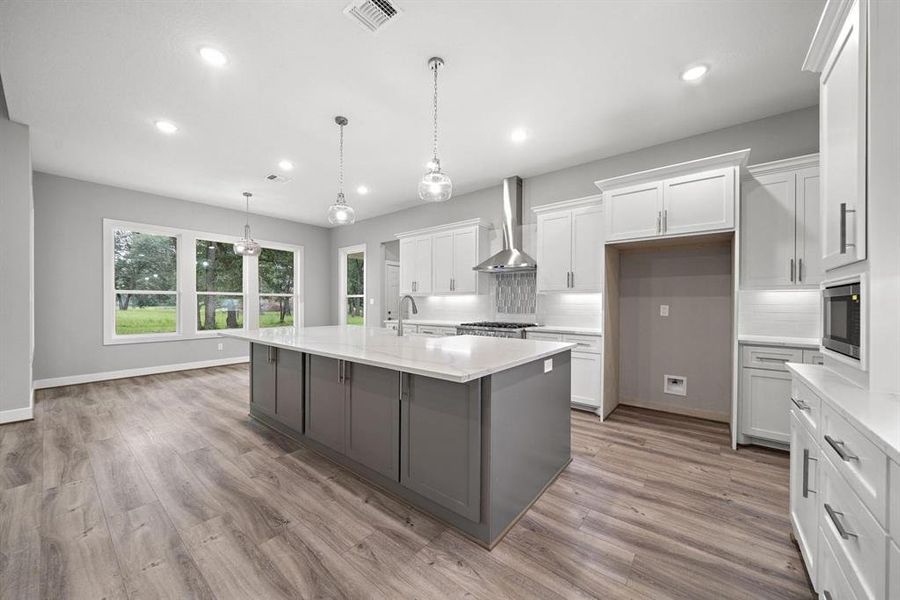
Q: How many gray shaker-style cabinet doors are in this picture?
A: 5